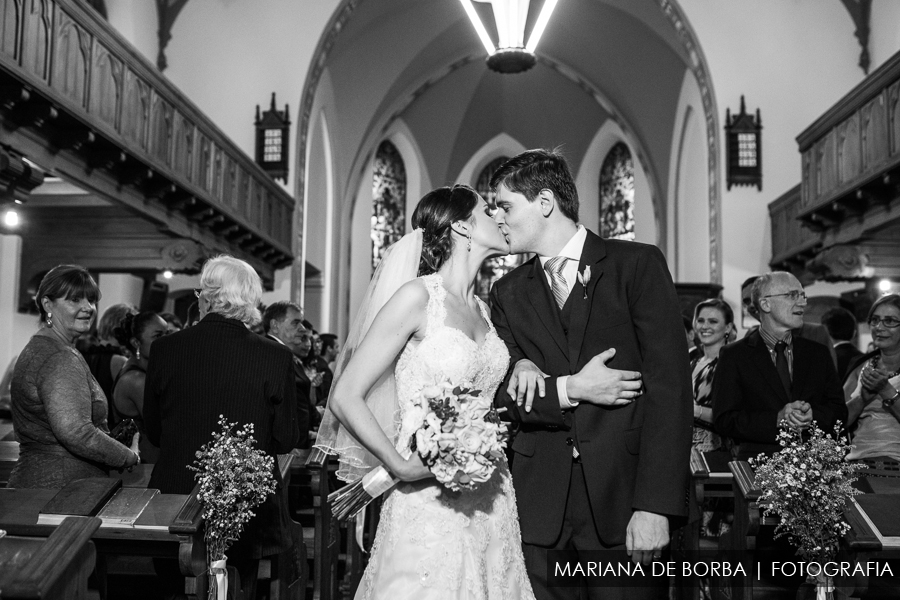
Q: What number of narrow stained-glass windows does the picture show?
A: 3